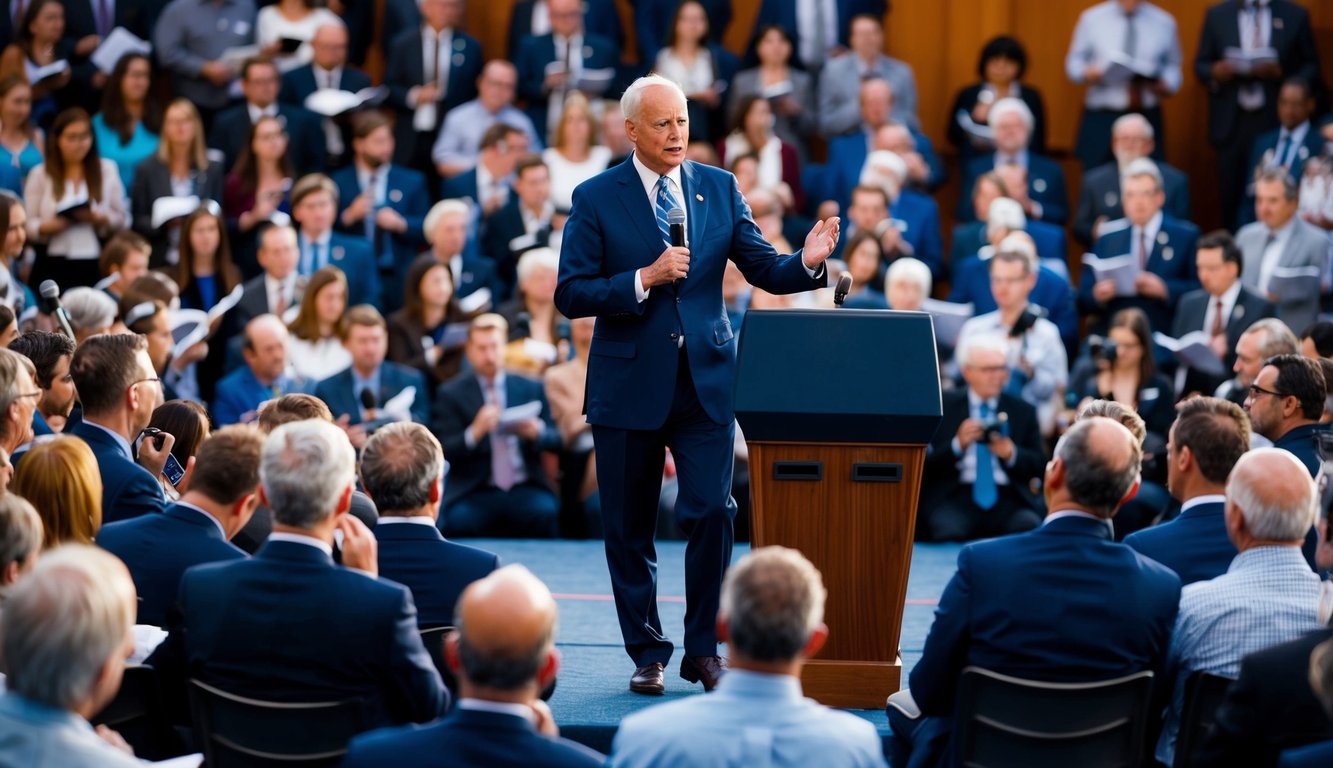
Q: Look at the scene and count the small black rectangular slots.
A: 2